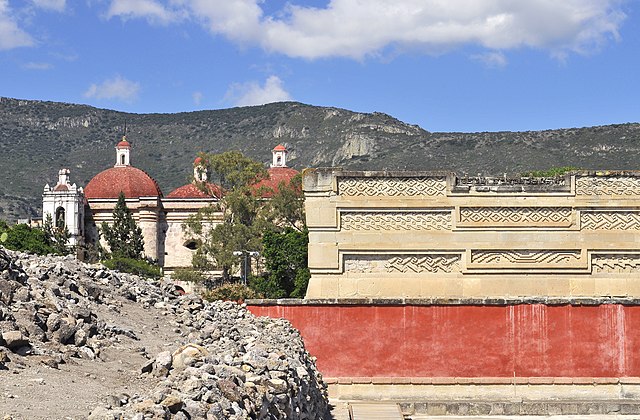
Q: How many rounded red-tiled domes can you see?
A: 3